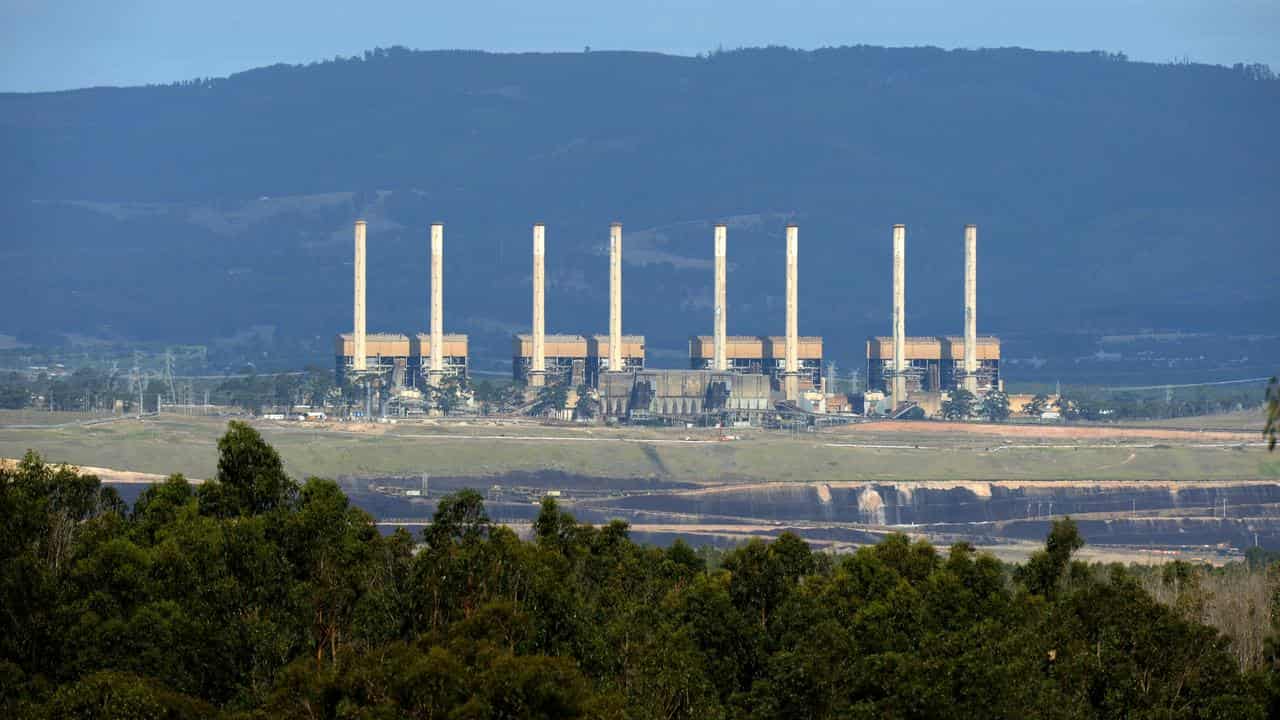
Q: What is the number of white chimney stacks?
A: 8